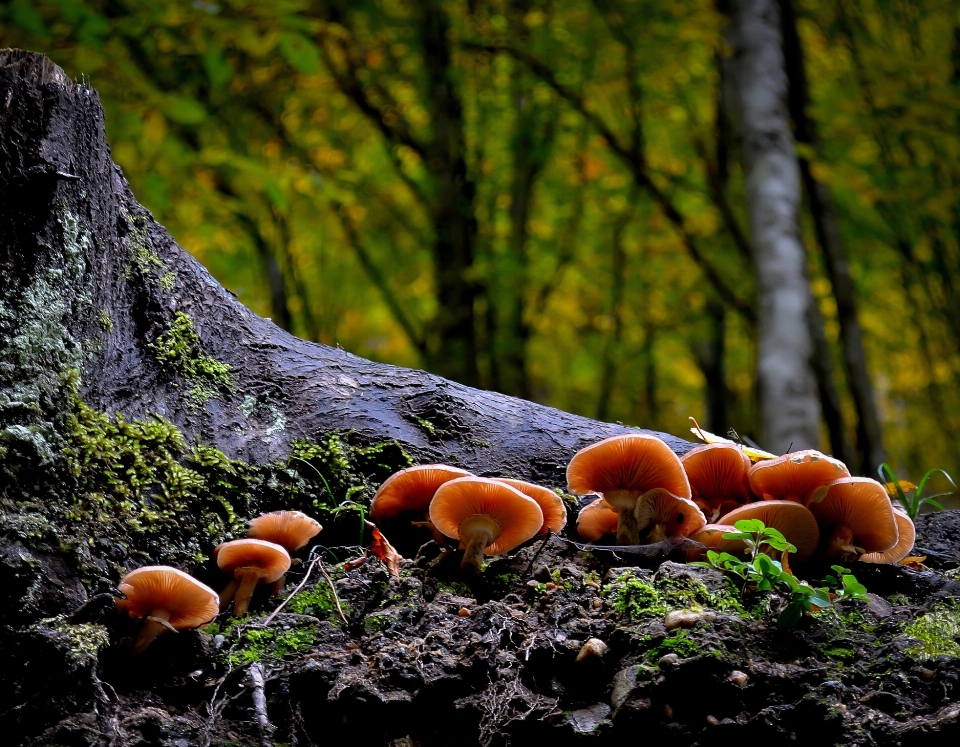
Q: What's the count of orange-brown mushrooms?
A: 15